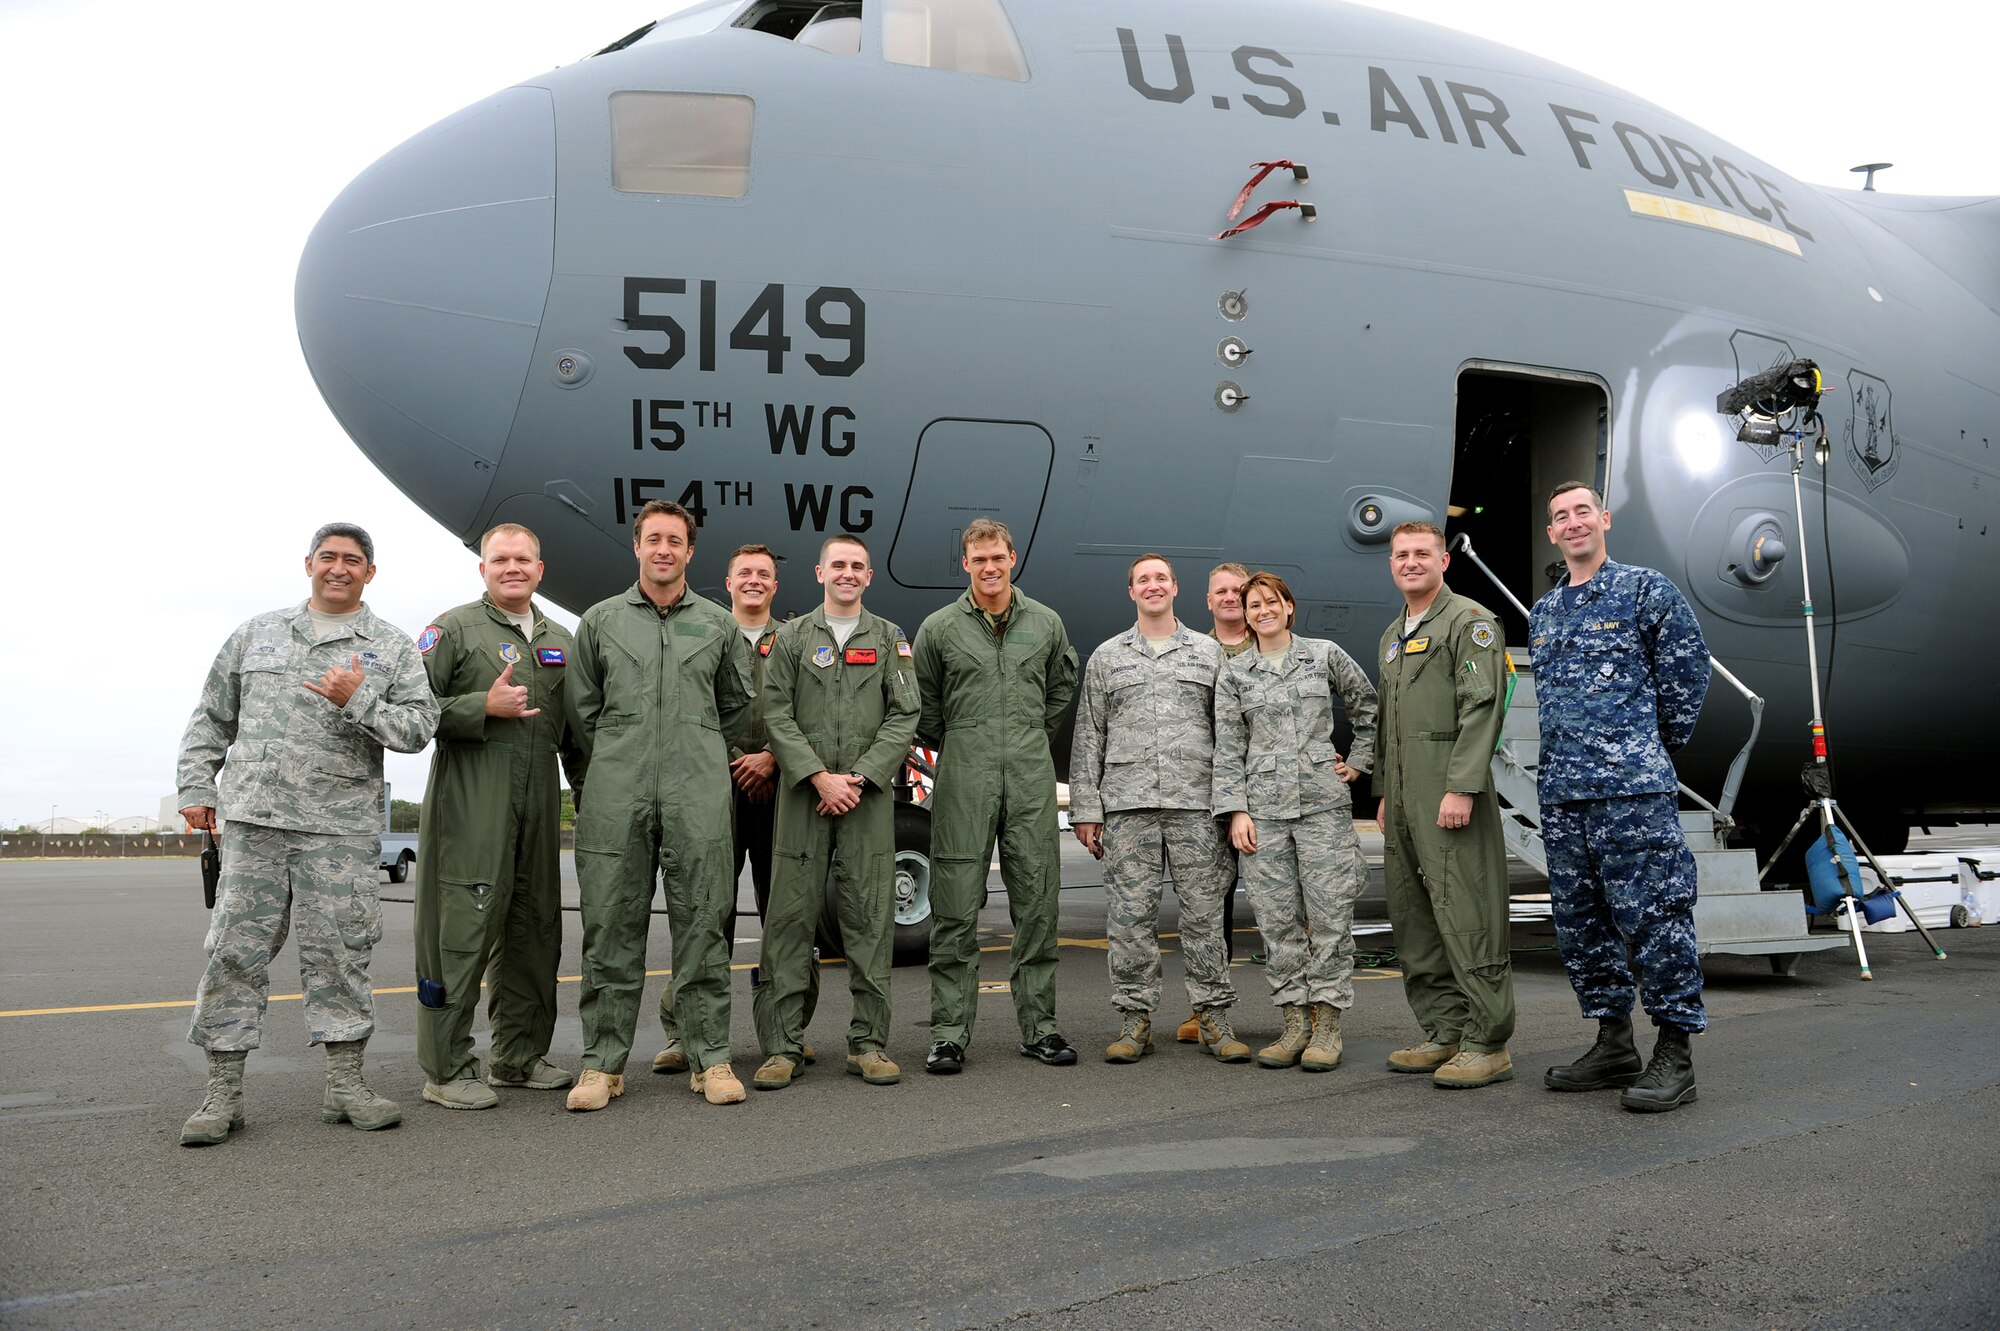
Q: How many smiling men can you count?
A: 10